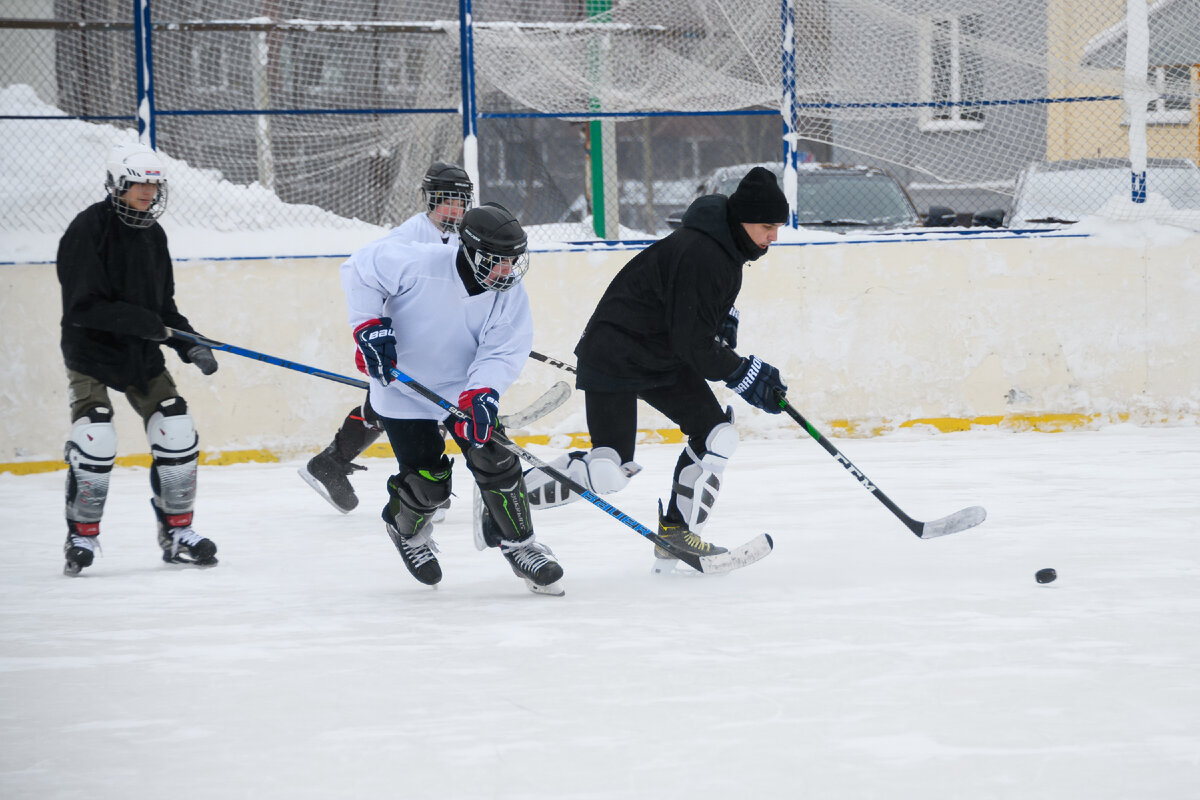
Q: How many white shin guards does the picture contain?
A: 4